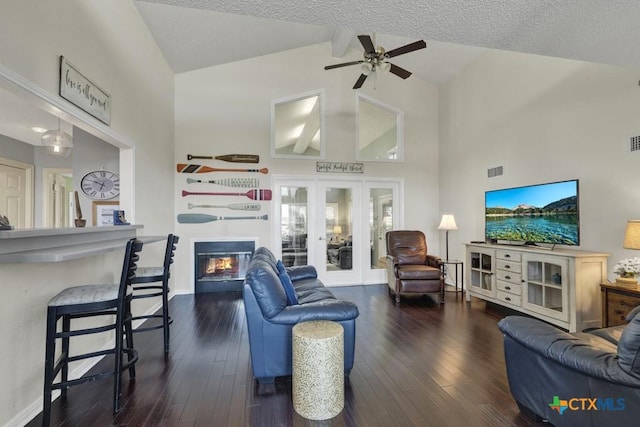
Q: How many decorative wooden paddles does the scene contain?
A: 6